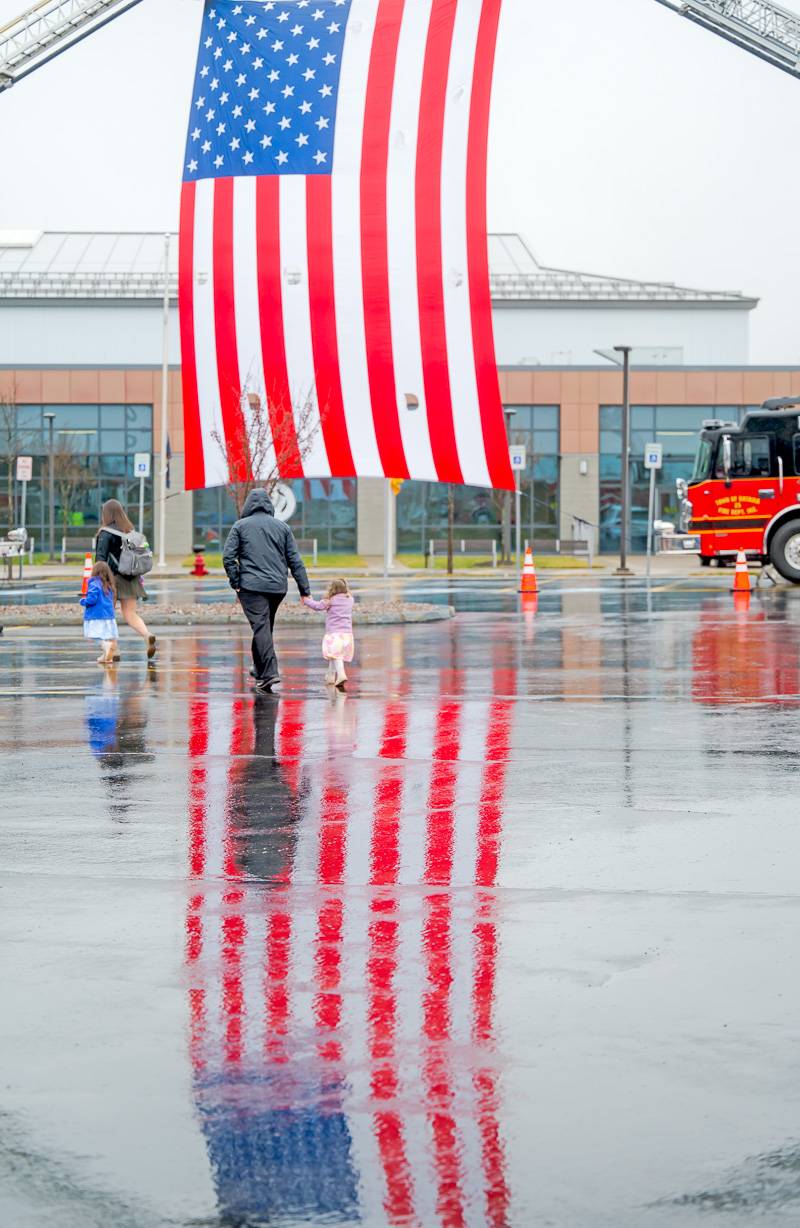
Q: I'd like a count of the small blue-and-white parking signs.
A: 3